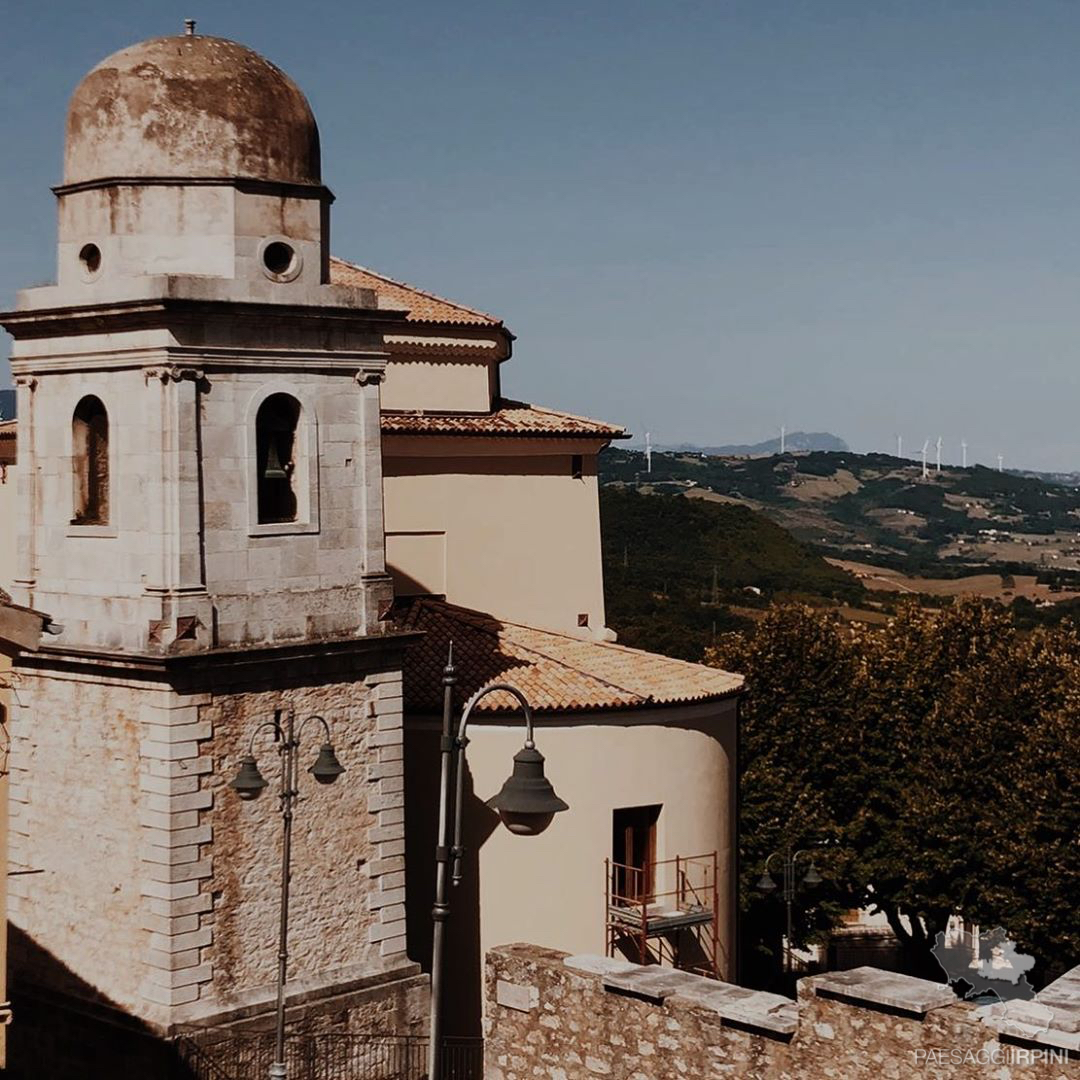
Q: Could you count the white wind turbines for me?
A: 7